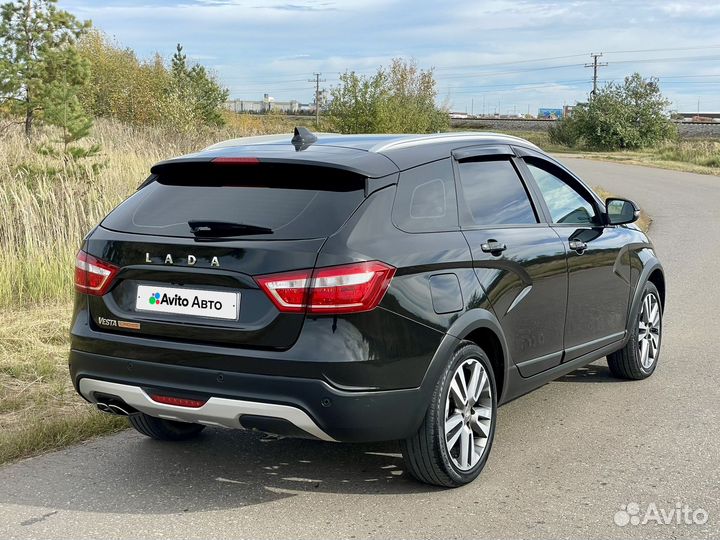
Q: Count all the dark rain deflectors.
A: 2